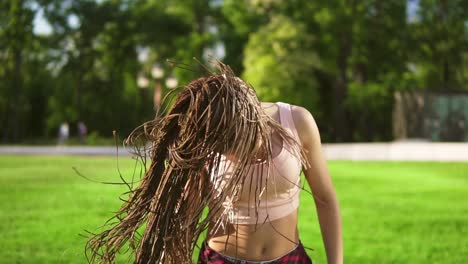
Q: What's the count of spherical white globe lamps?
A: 3